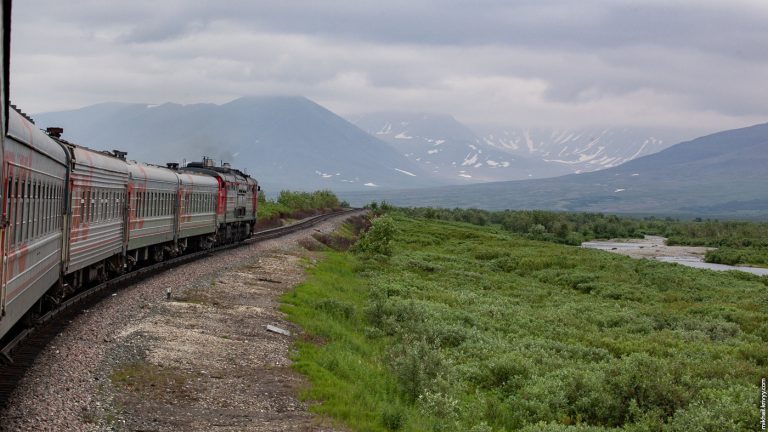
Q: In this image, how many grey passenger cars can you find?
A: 4